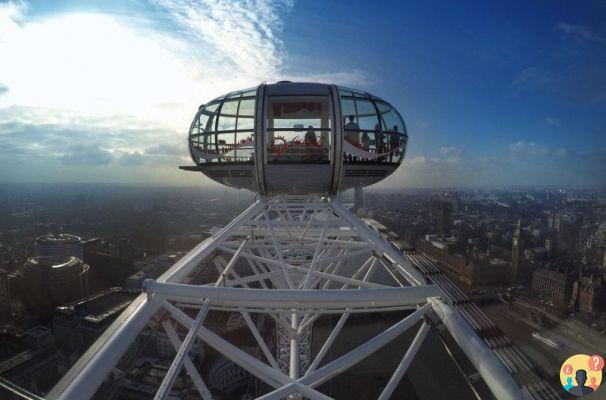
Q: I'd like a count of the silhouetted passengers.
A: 5